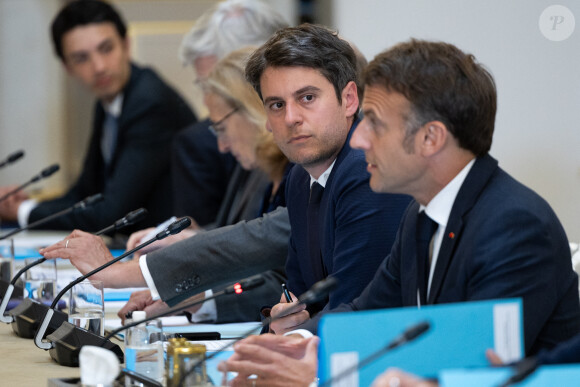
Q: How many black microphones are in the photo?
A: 9